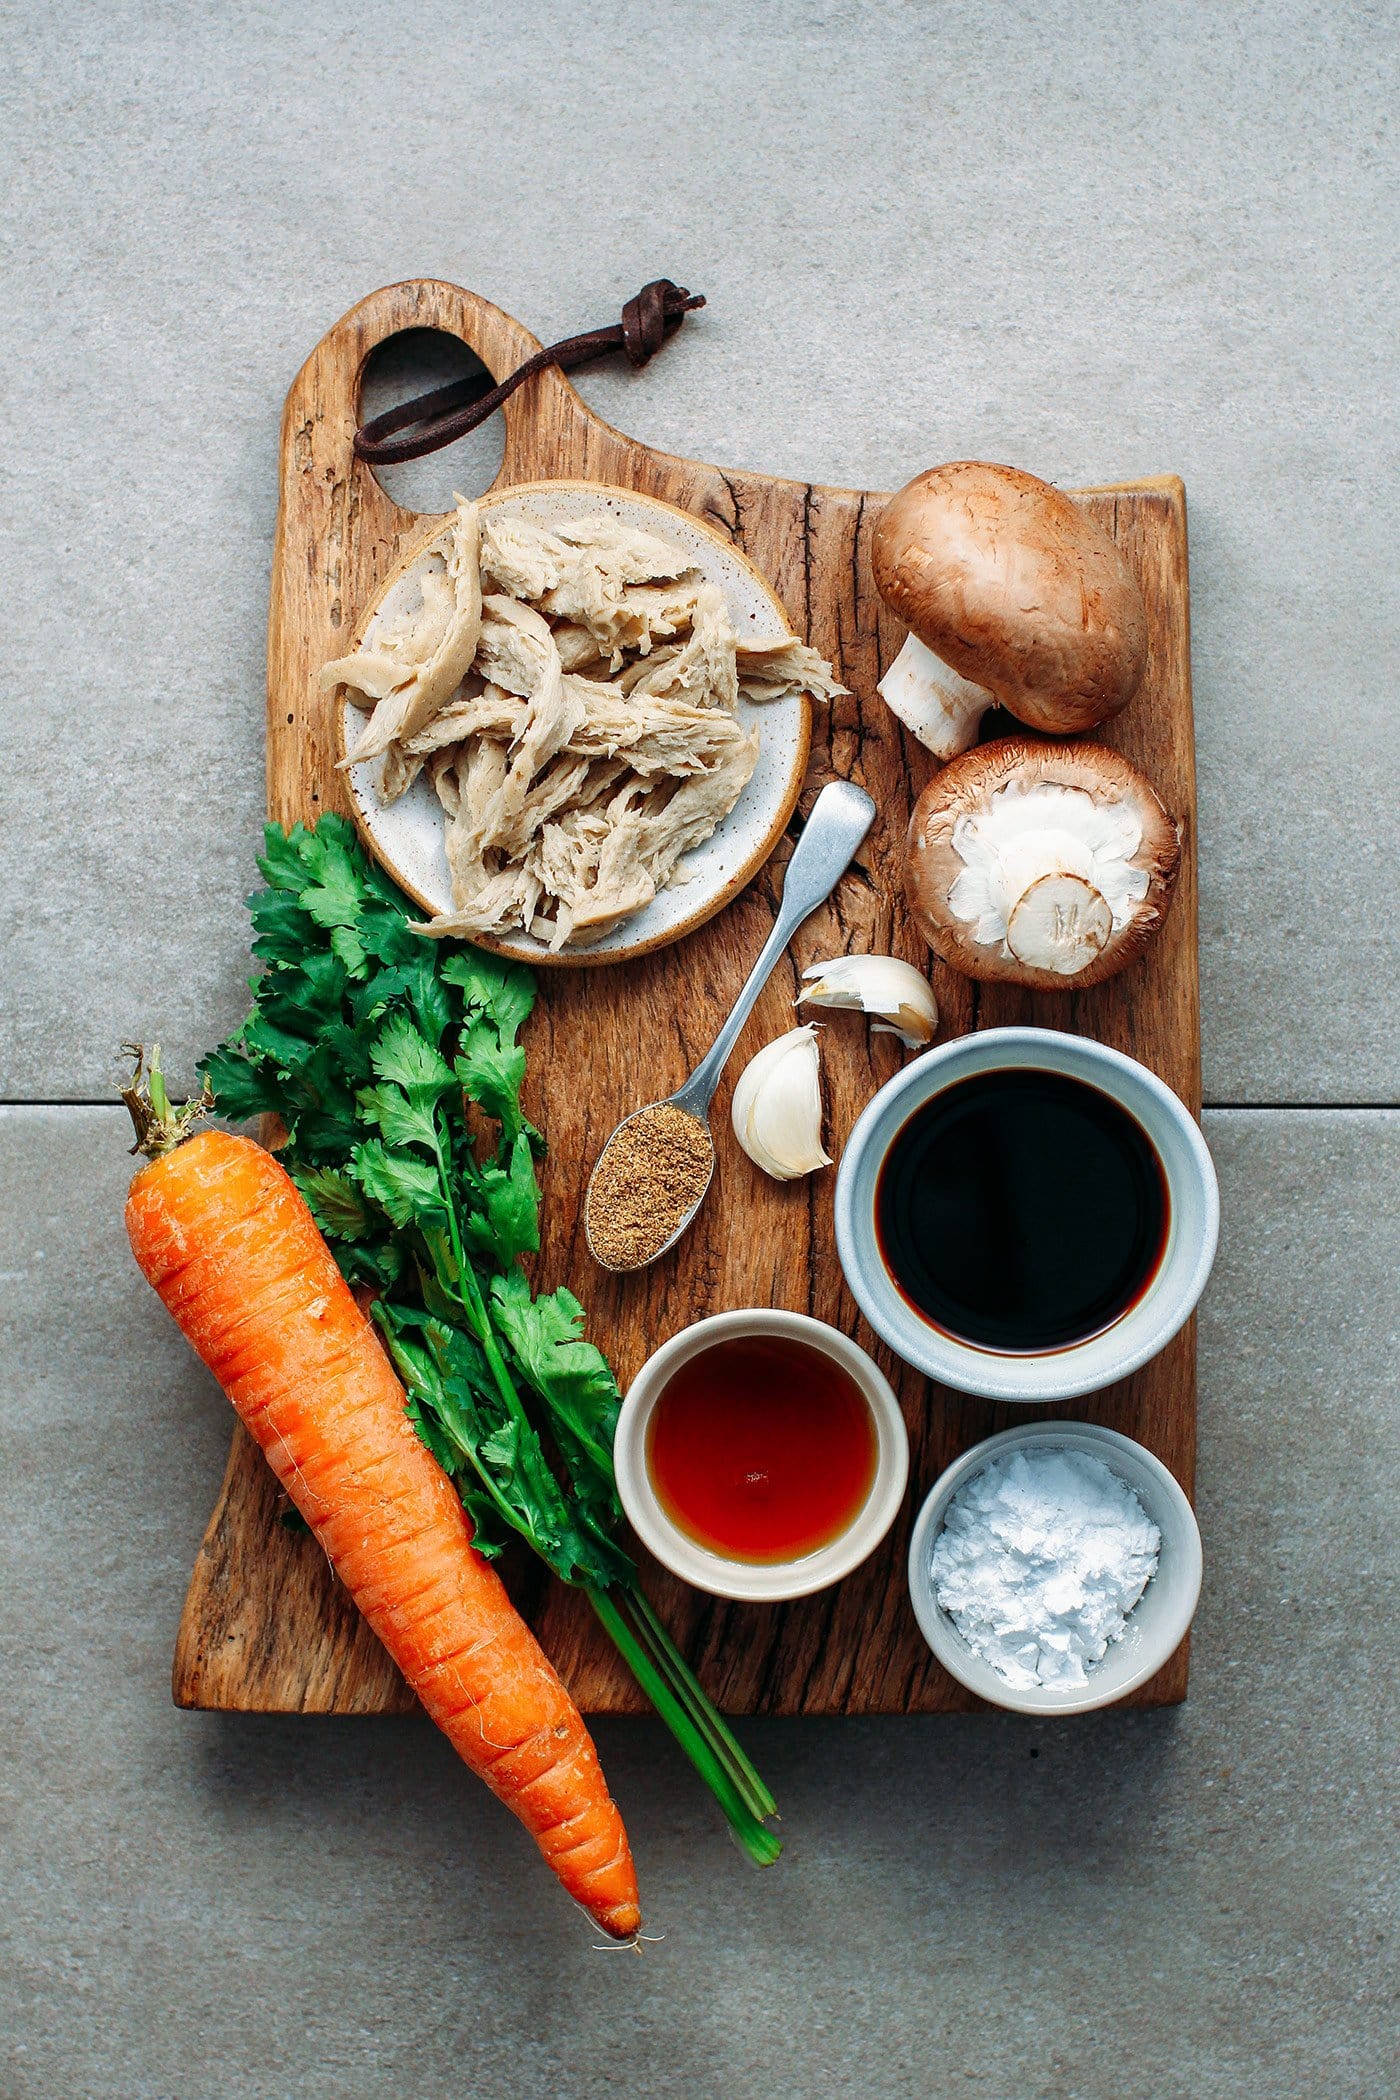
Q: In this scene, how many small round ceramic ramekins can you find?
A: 3